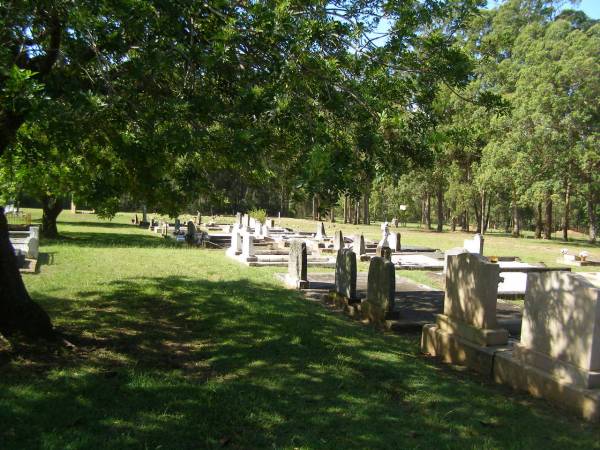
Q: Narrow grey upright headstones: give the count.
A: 3